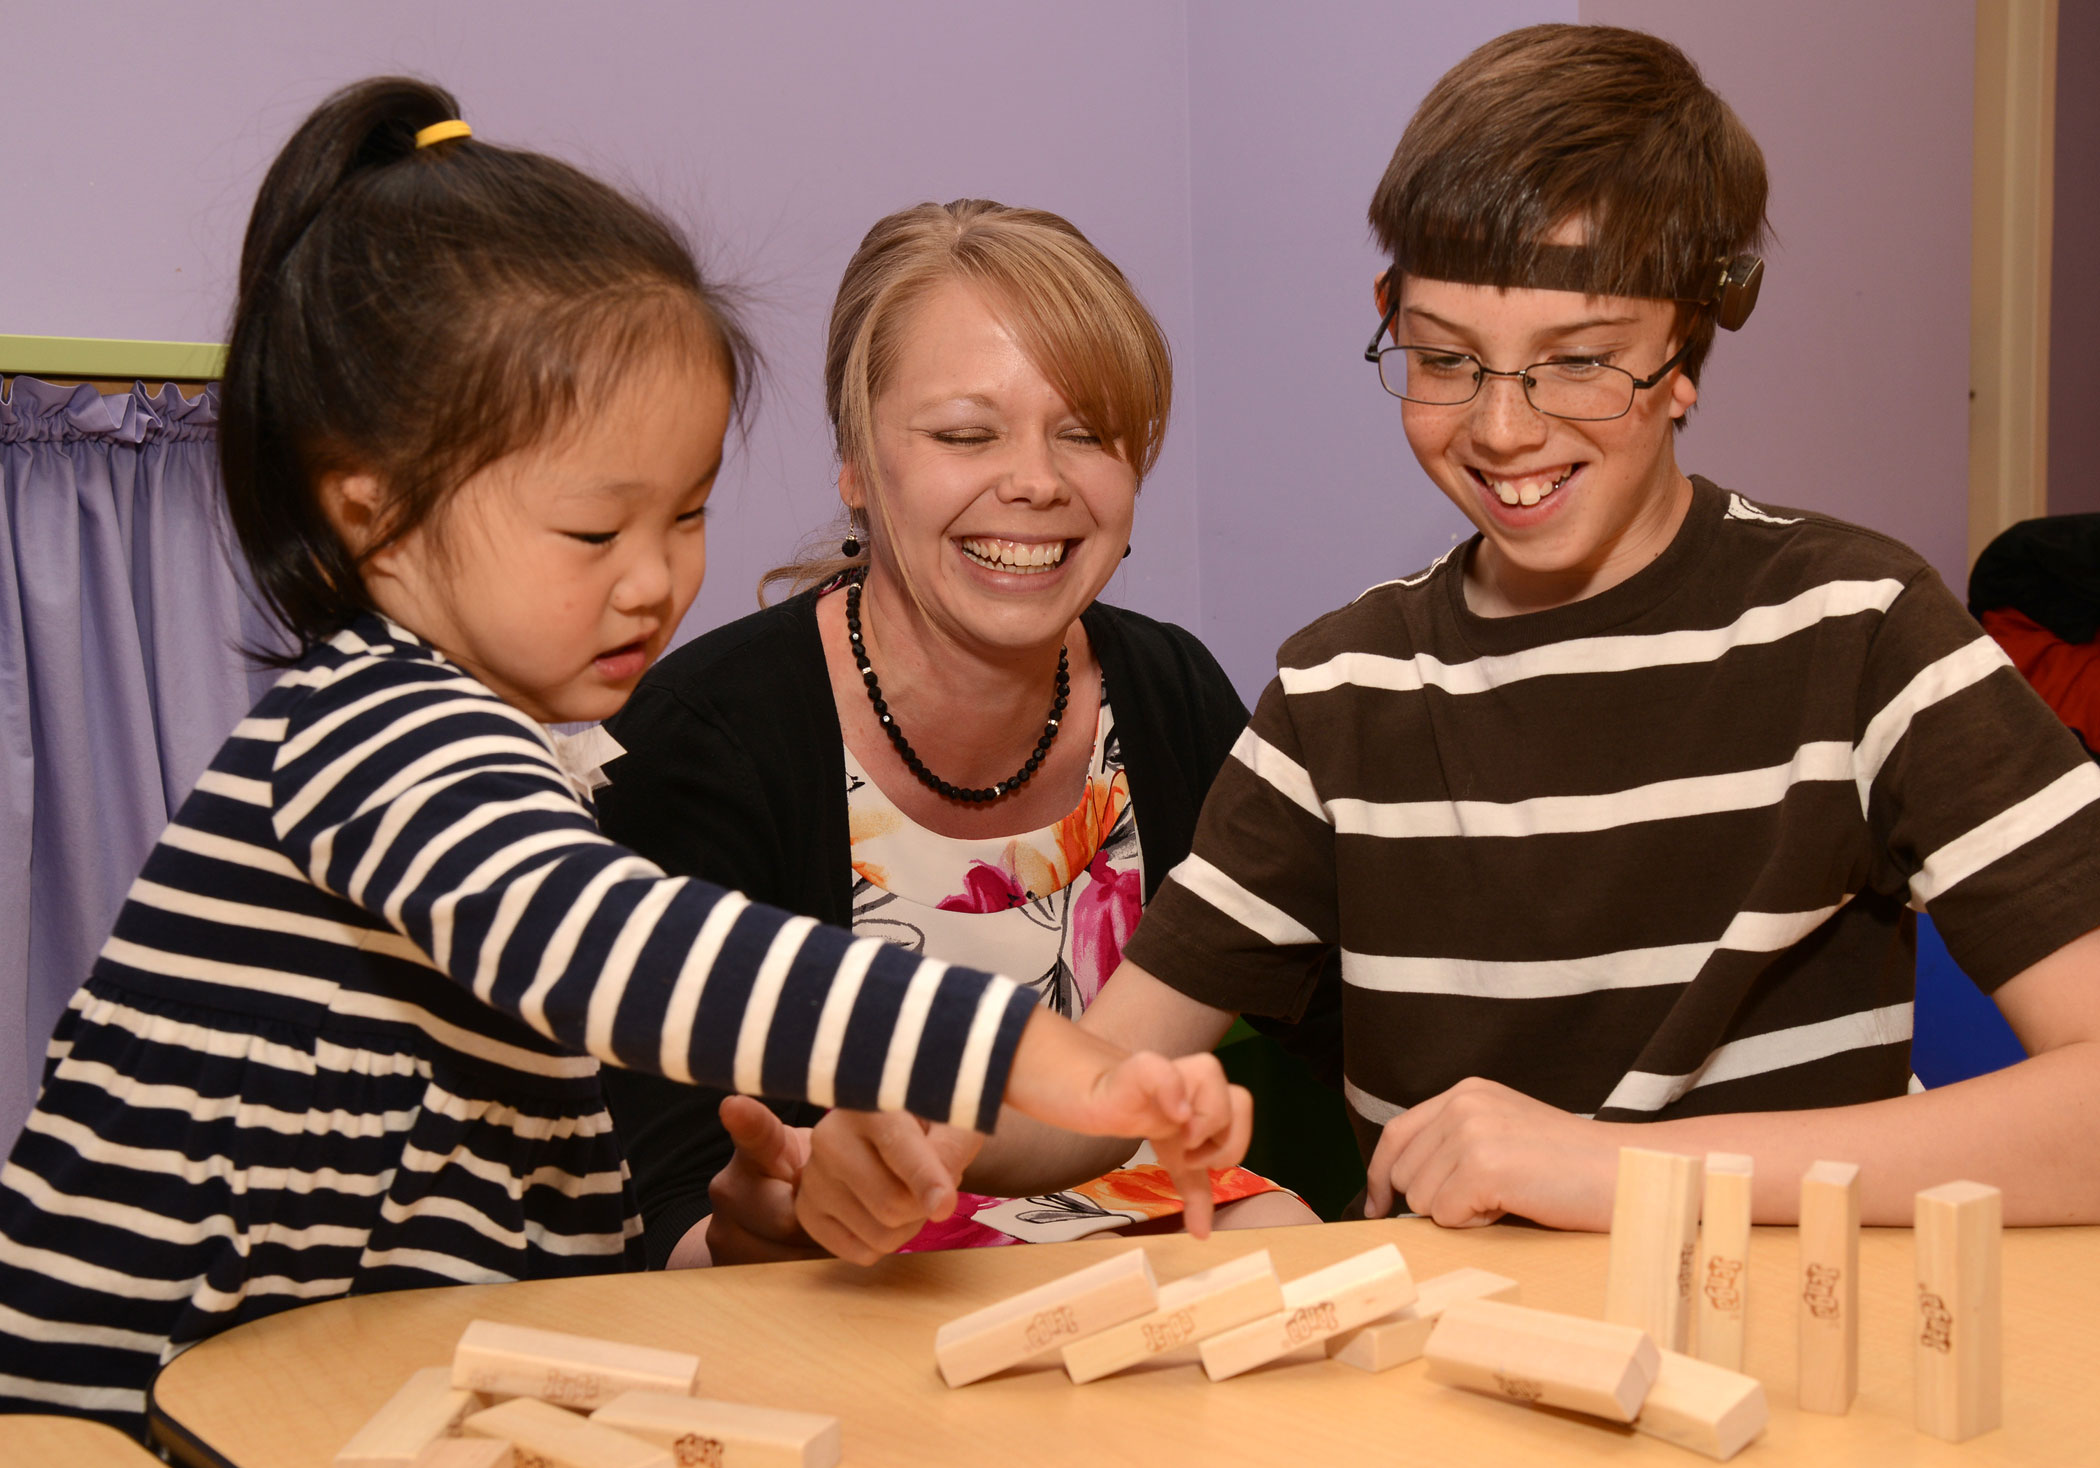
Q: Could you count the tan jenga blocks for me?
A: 15